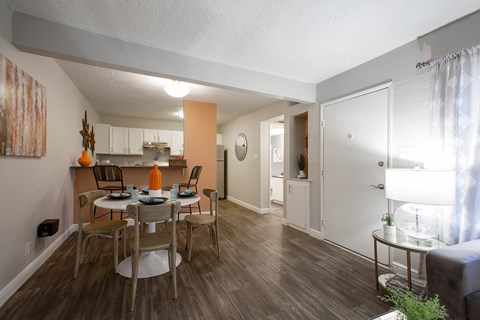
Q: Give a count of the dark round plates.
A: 4